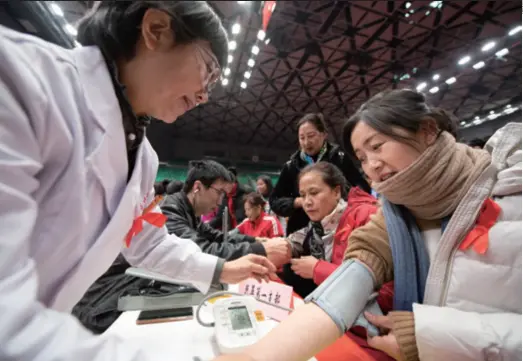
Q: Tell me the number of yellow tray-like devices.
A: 0